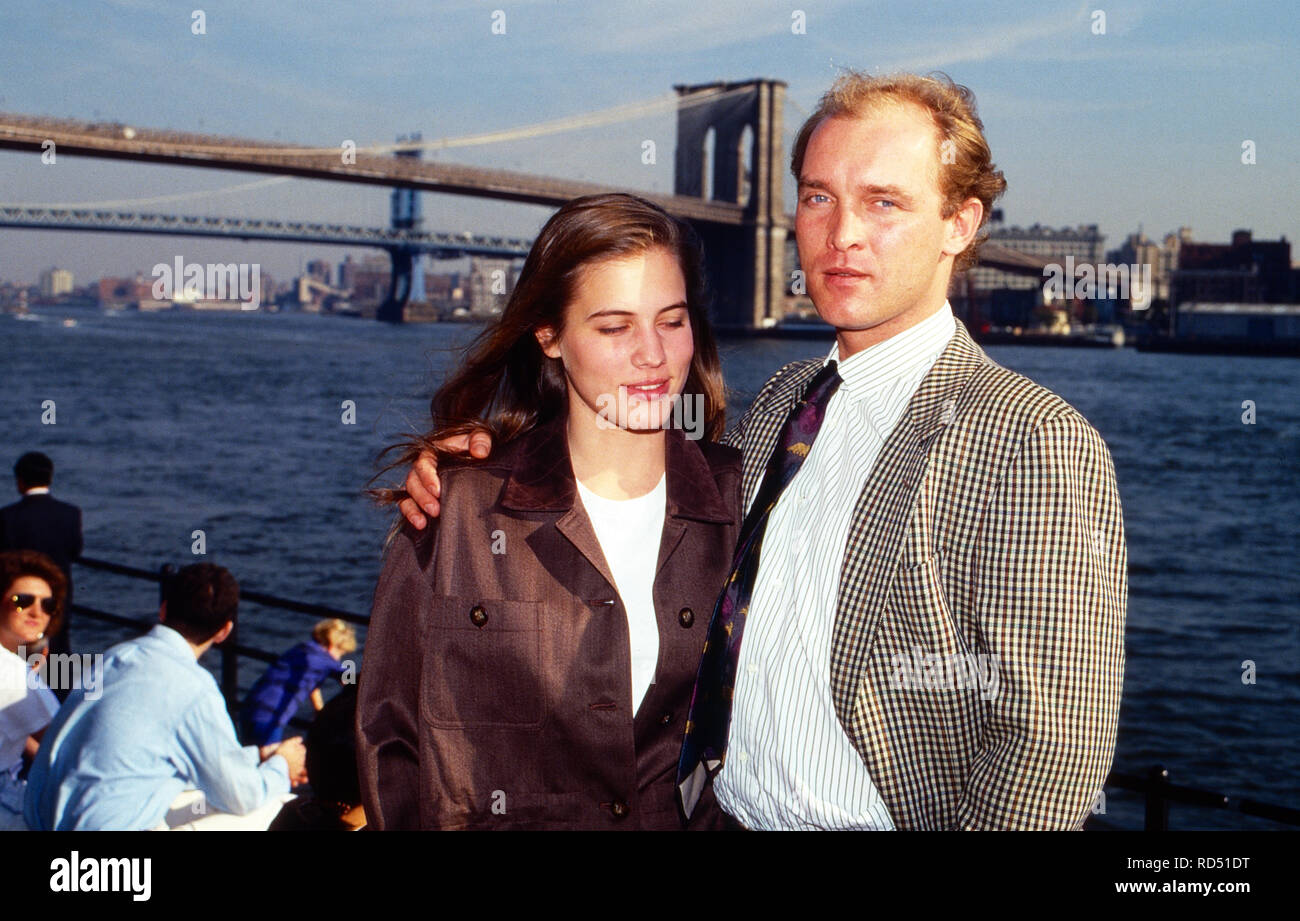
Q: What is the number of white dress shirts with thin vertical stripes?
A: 1